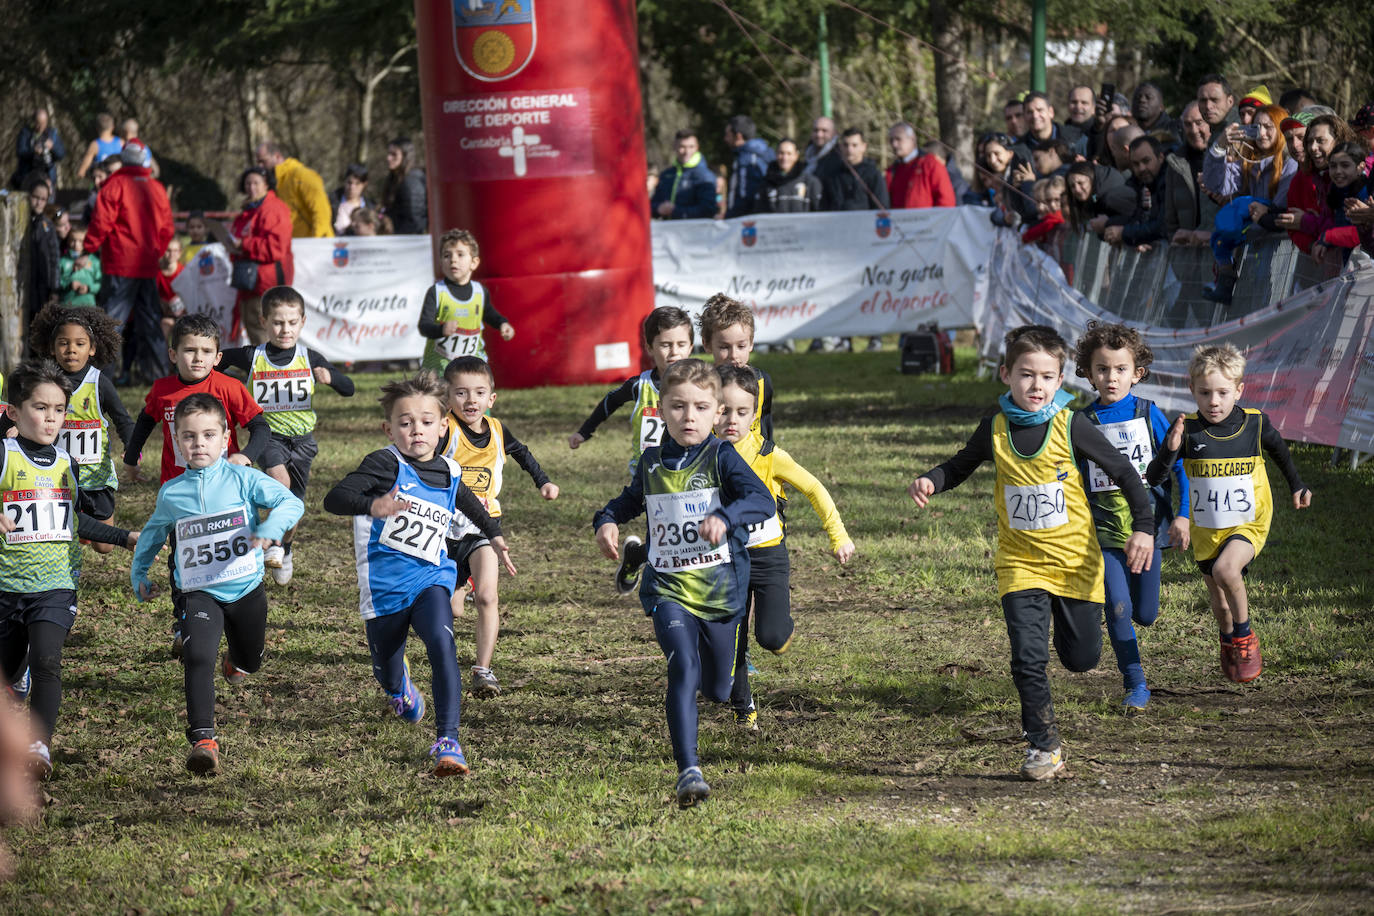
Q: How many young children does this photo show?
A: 15